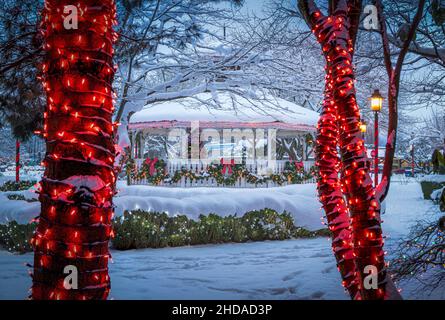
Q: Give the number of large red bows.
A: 3